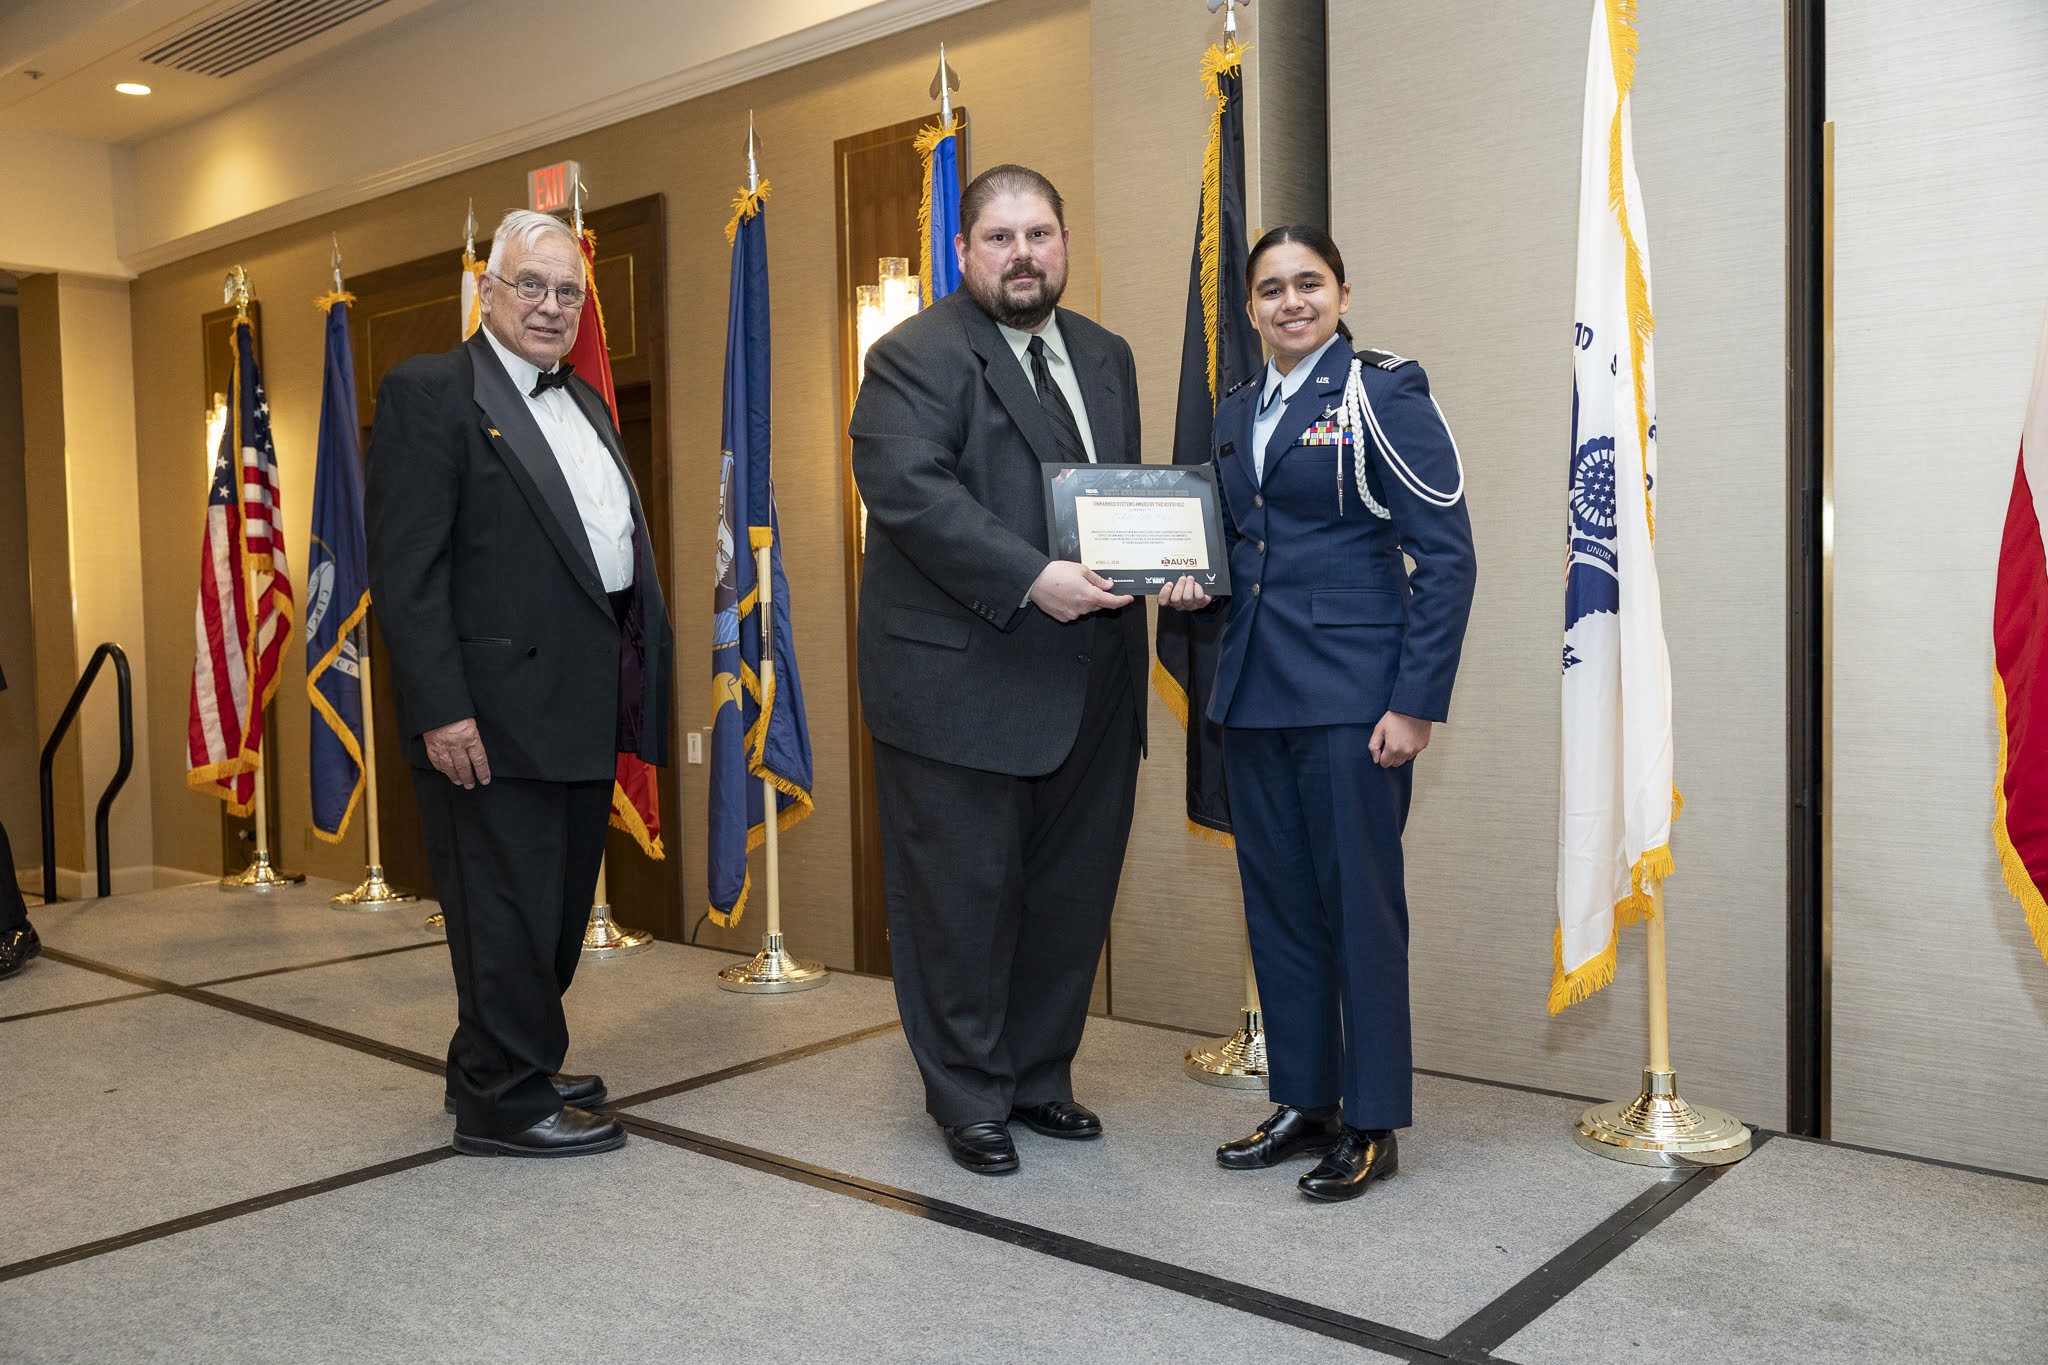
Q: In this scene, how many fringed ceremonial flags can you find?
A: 9